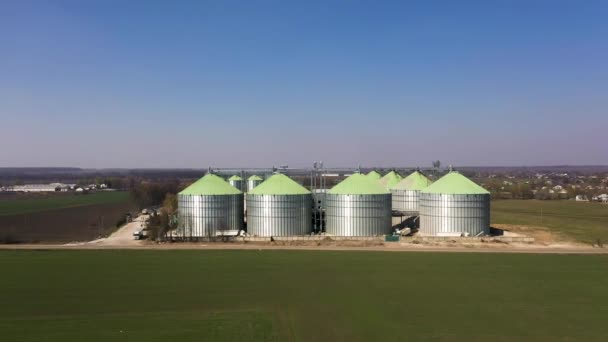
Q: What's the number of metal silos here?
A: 9